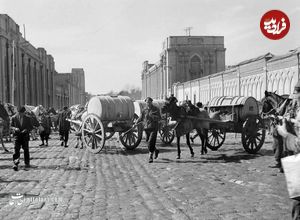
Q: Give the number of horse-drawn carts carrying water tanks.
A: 3